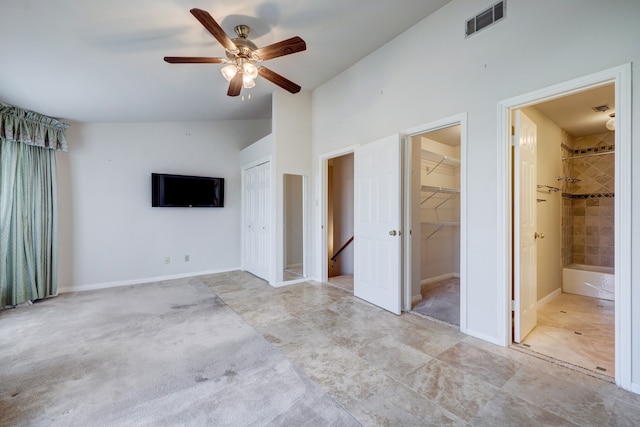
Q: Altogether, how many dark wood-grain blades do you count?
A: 5